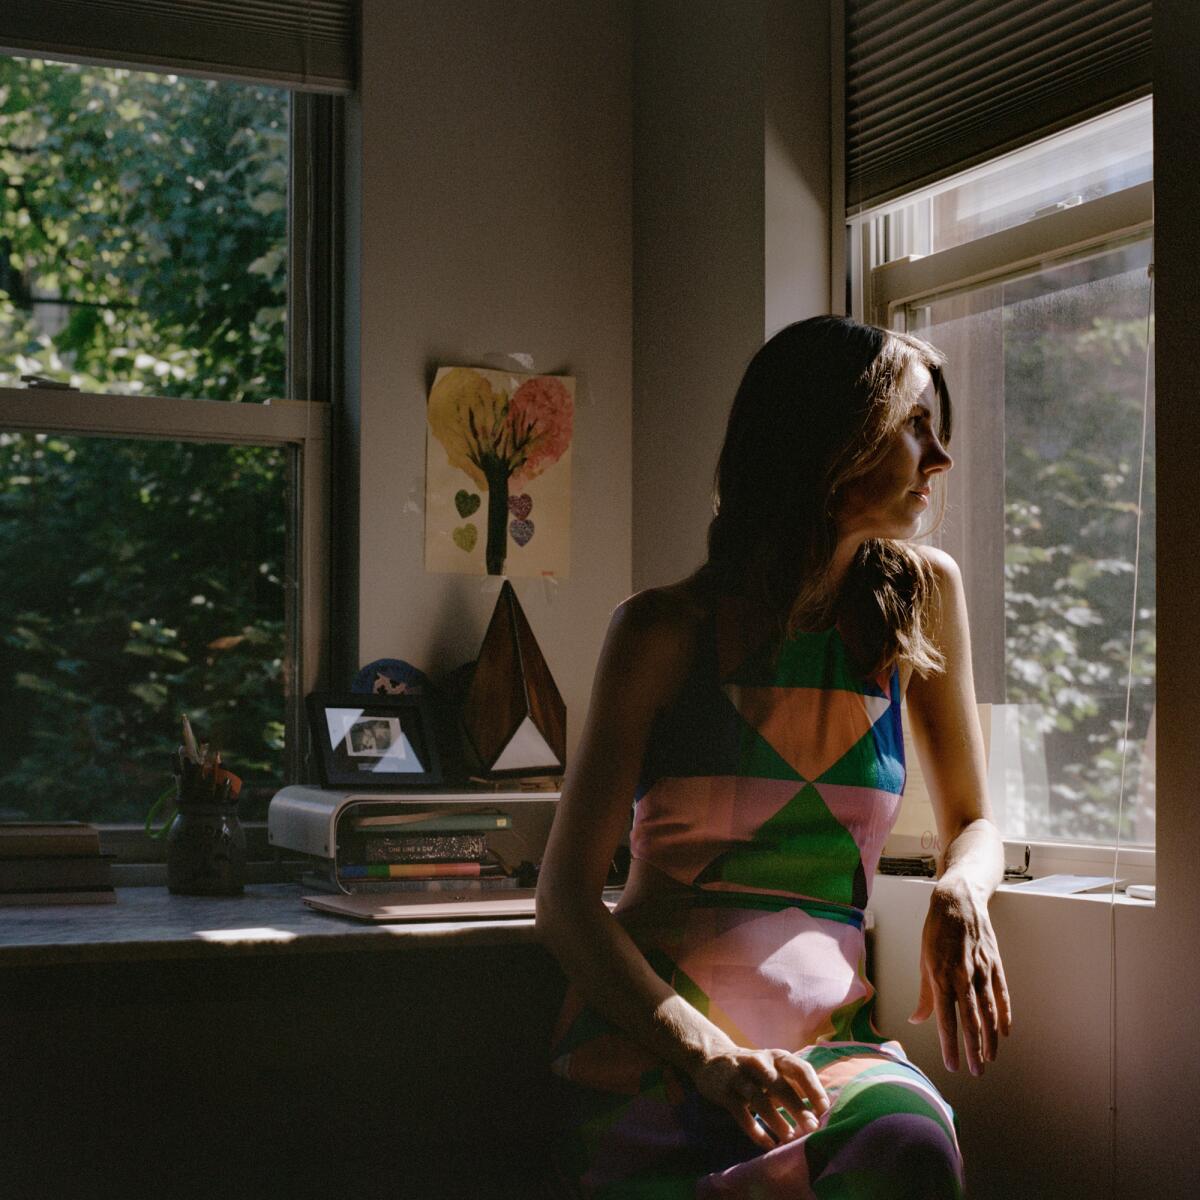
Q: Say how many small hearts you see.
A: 4